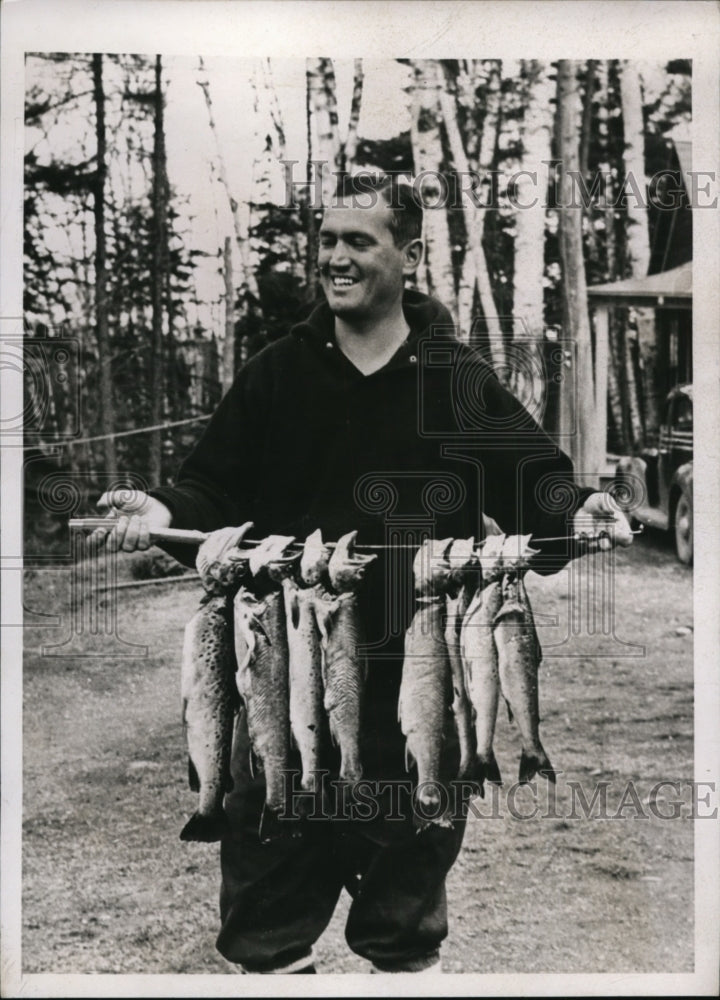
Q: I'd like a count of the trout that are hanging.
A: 8